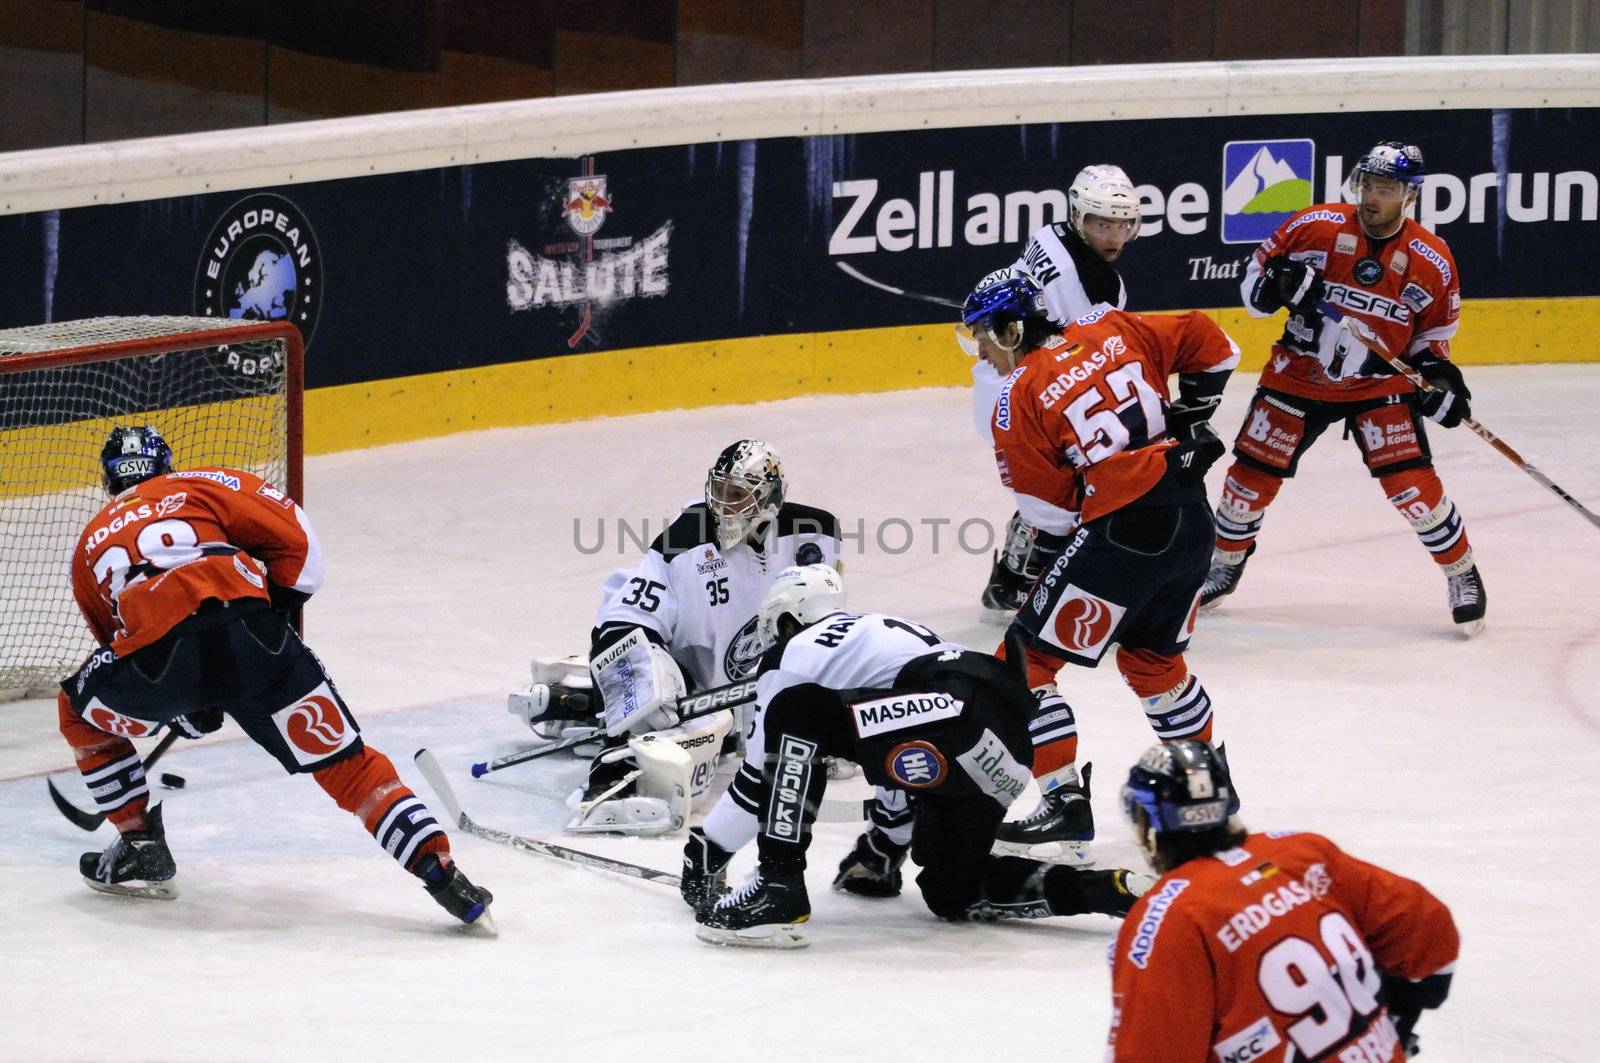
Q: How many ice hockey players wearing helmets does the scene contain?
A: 7